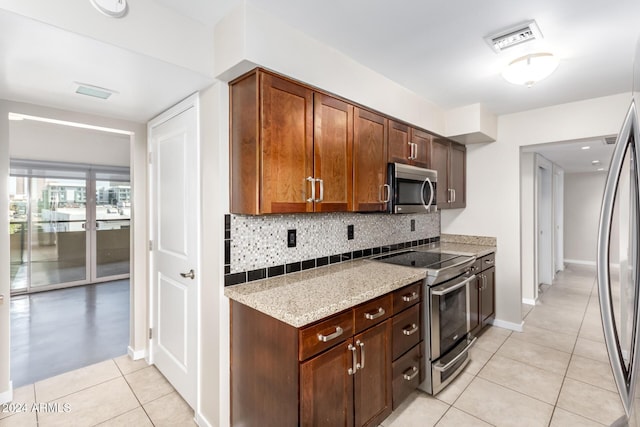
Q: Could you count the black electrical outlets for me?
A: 3